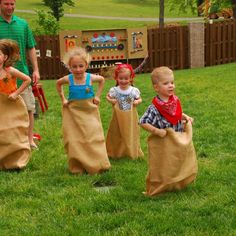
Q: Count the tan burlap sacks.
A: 4